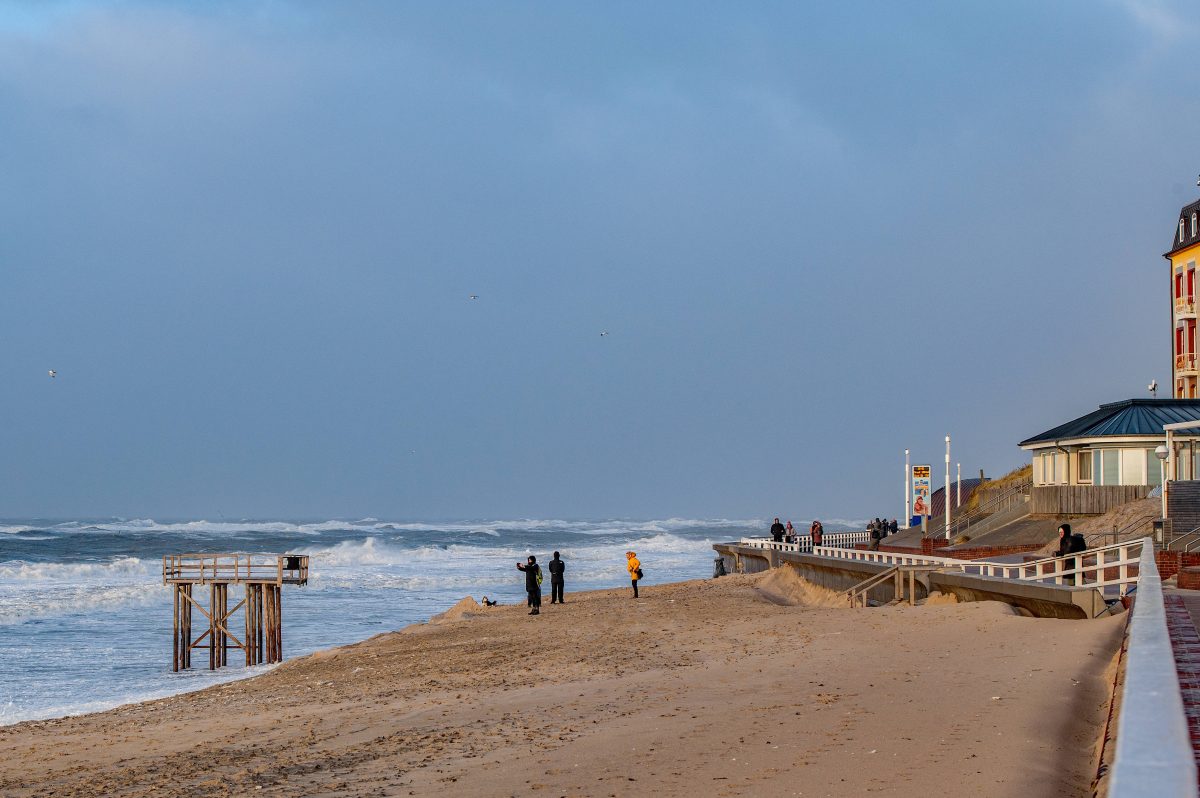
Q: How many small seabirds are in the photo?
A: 3